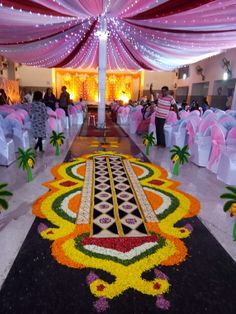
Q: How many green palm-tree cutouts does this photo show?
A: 6